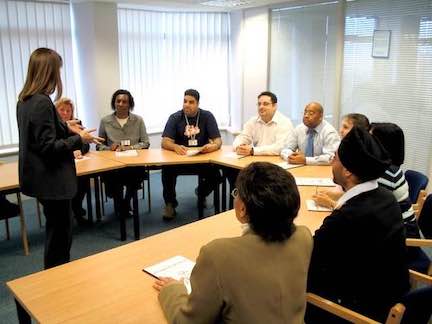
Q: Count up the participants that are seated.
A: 9